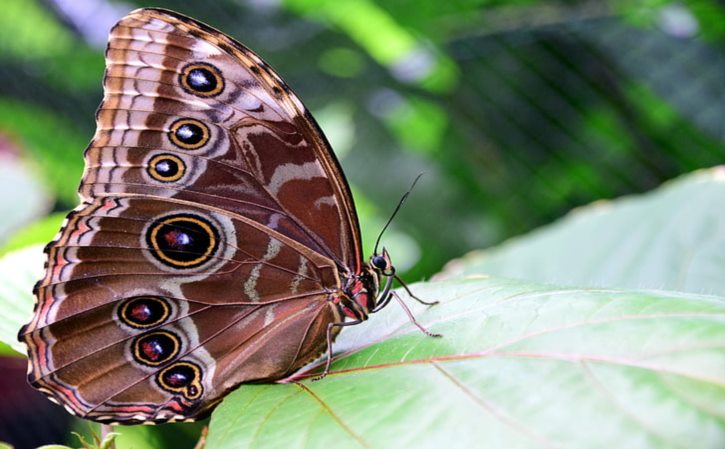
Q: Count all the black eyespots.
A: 7